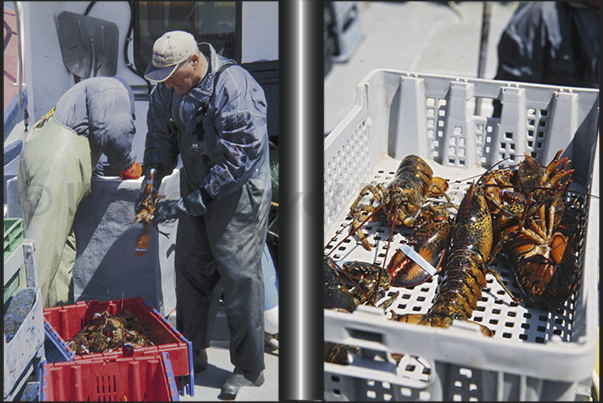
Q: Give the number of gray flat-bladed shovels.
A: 1